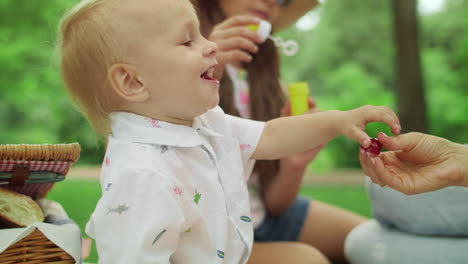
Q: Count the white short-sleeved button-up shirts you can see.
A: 1